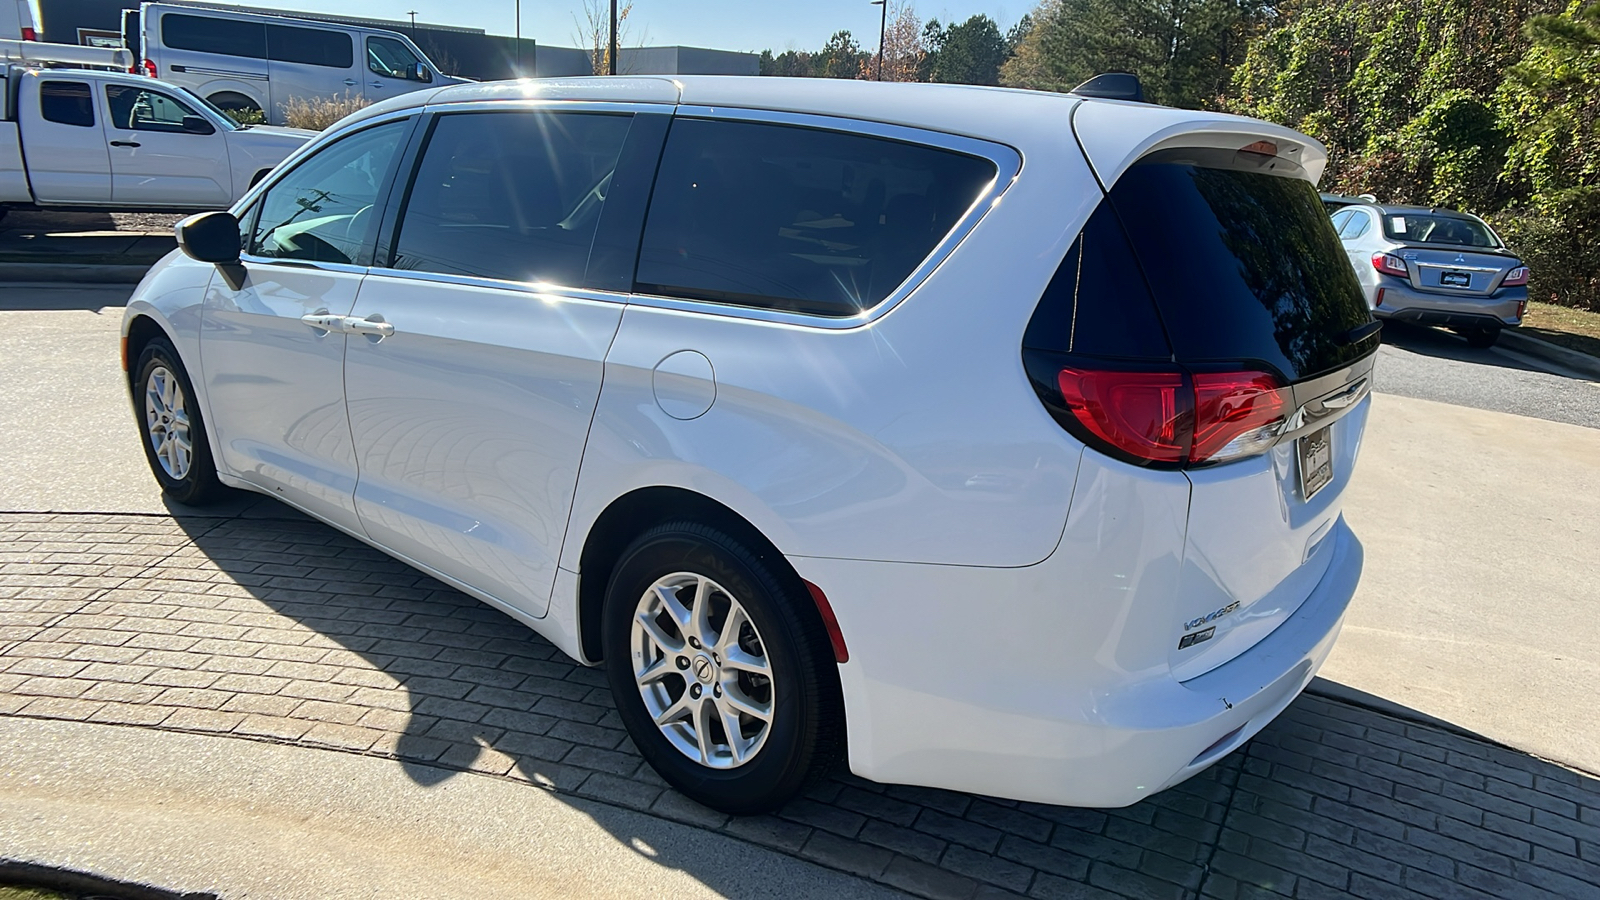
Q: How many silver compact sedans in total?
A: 1